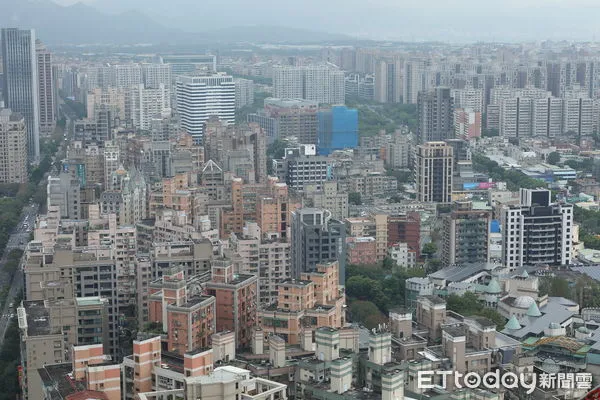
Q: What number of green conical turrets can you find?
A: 4